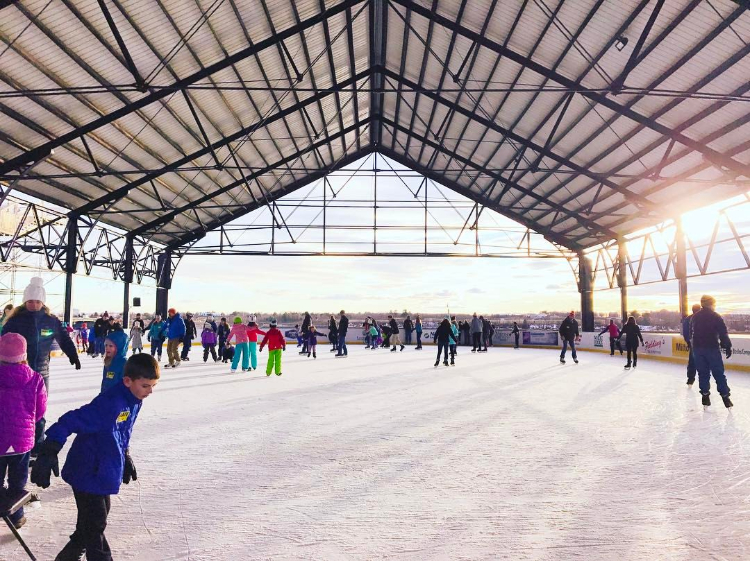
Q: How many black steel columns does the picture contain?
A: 6